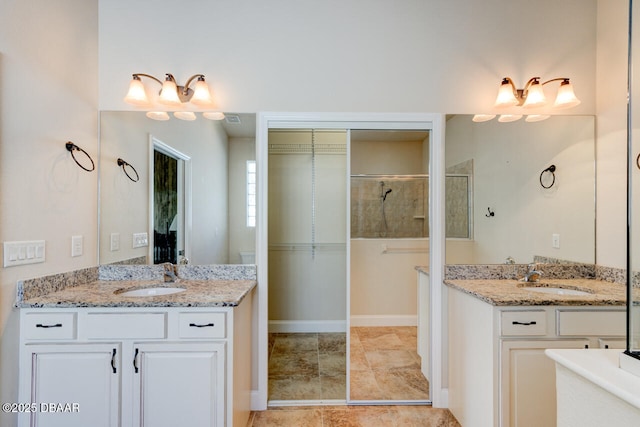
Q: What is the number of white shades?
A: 6